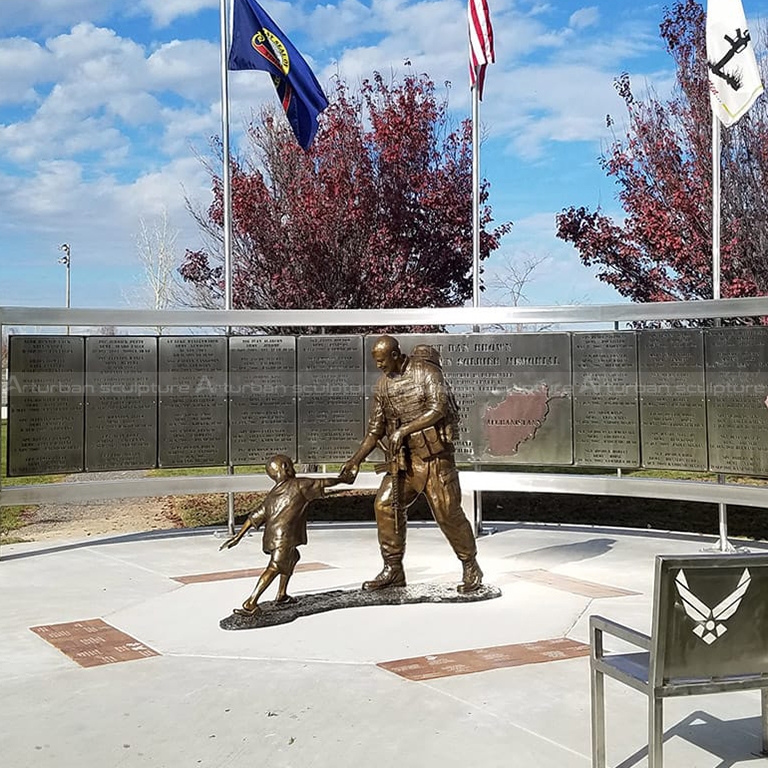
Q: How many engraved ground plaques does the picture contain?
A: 4